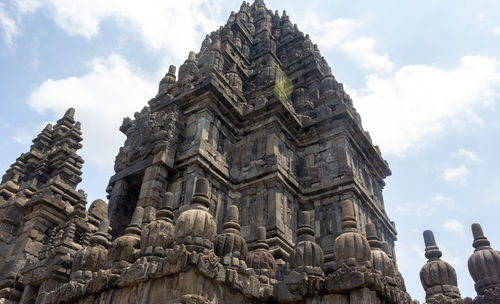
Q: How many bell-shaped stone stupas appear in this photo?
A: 11